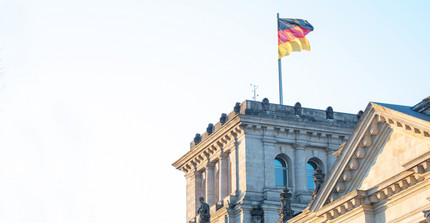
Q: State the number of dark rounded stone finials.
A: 8